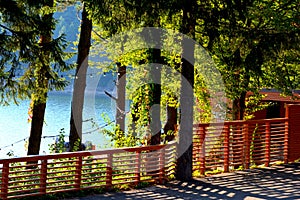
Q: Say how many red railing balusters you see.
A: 11